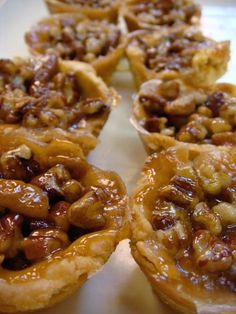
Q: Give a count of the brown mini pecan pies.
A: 8